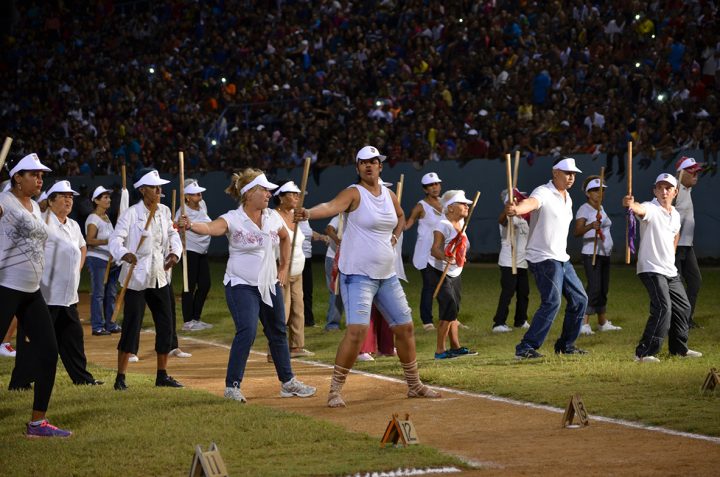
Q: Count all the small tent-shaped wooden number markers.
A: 4